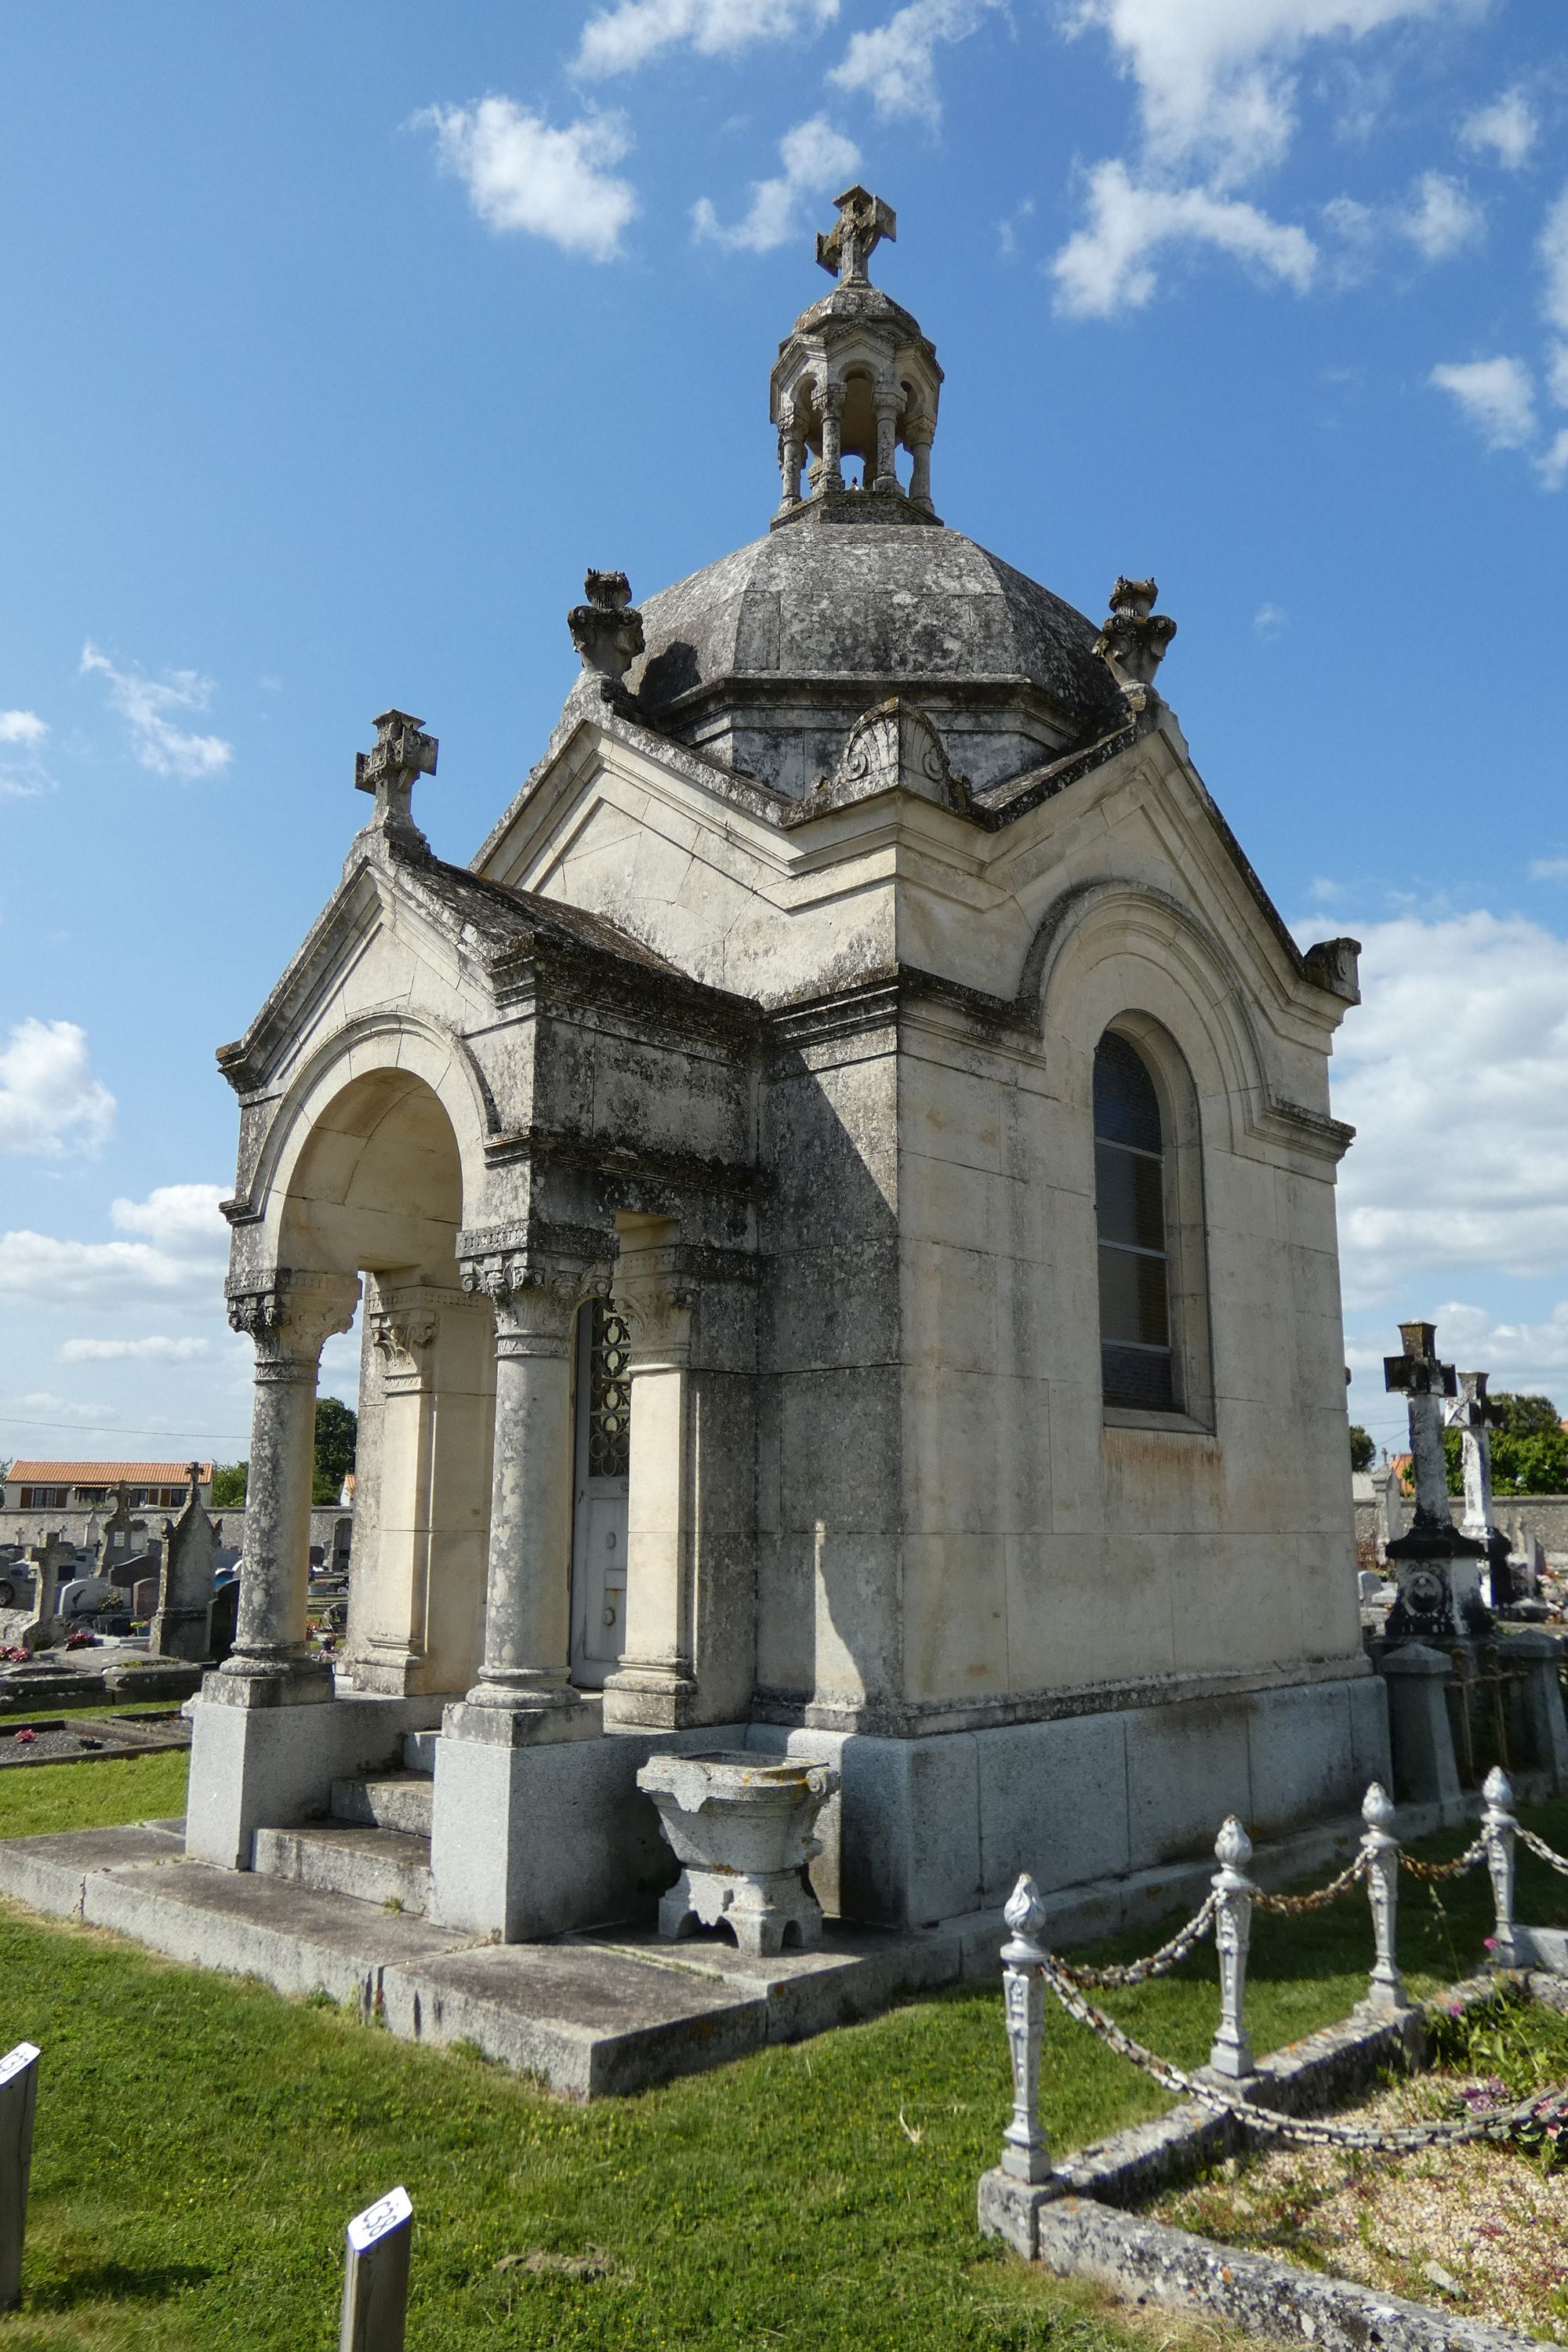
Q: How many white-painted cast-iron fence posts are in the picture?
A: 4